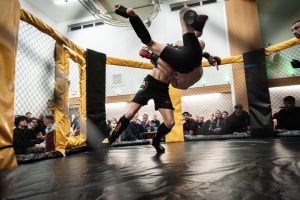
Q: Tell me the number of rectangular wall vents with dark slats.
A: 2